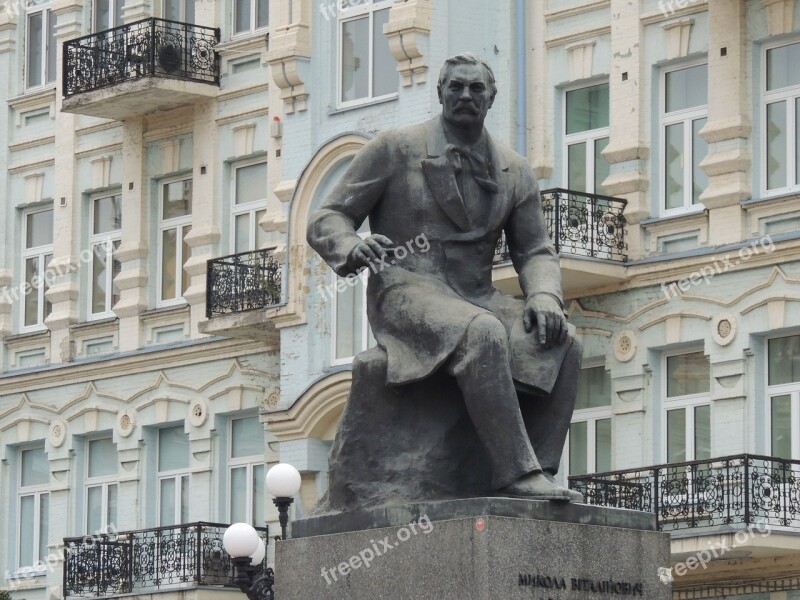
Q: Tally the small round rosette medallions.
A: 6